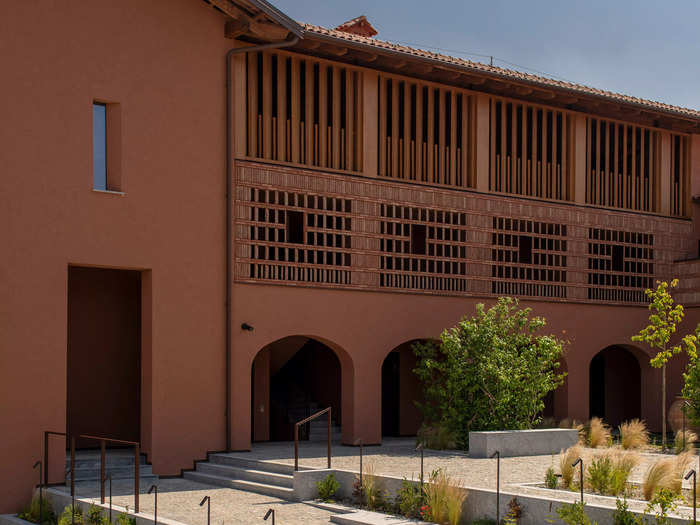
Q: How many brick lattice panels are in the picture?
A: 4